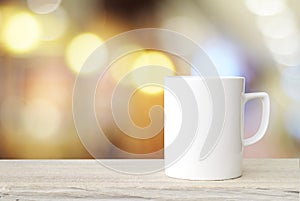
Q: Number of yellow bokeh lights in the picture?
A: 3